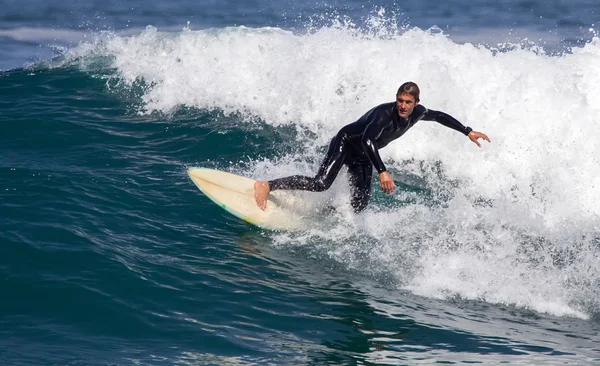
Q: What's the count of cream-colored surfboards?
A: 1